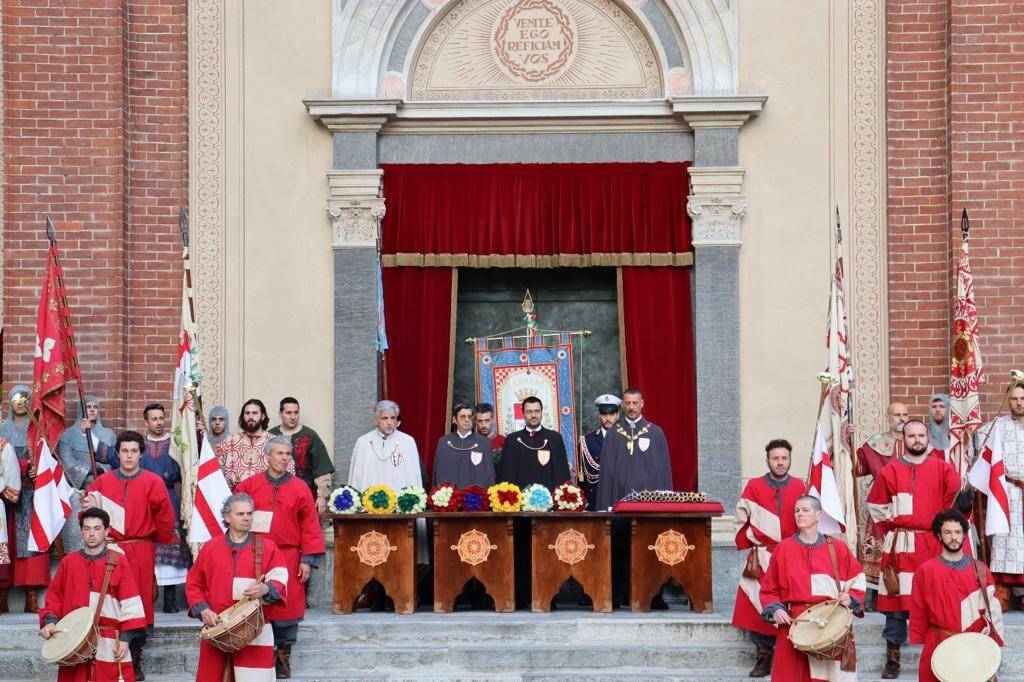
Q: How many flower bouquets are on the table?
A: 8